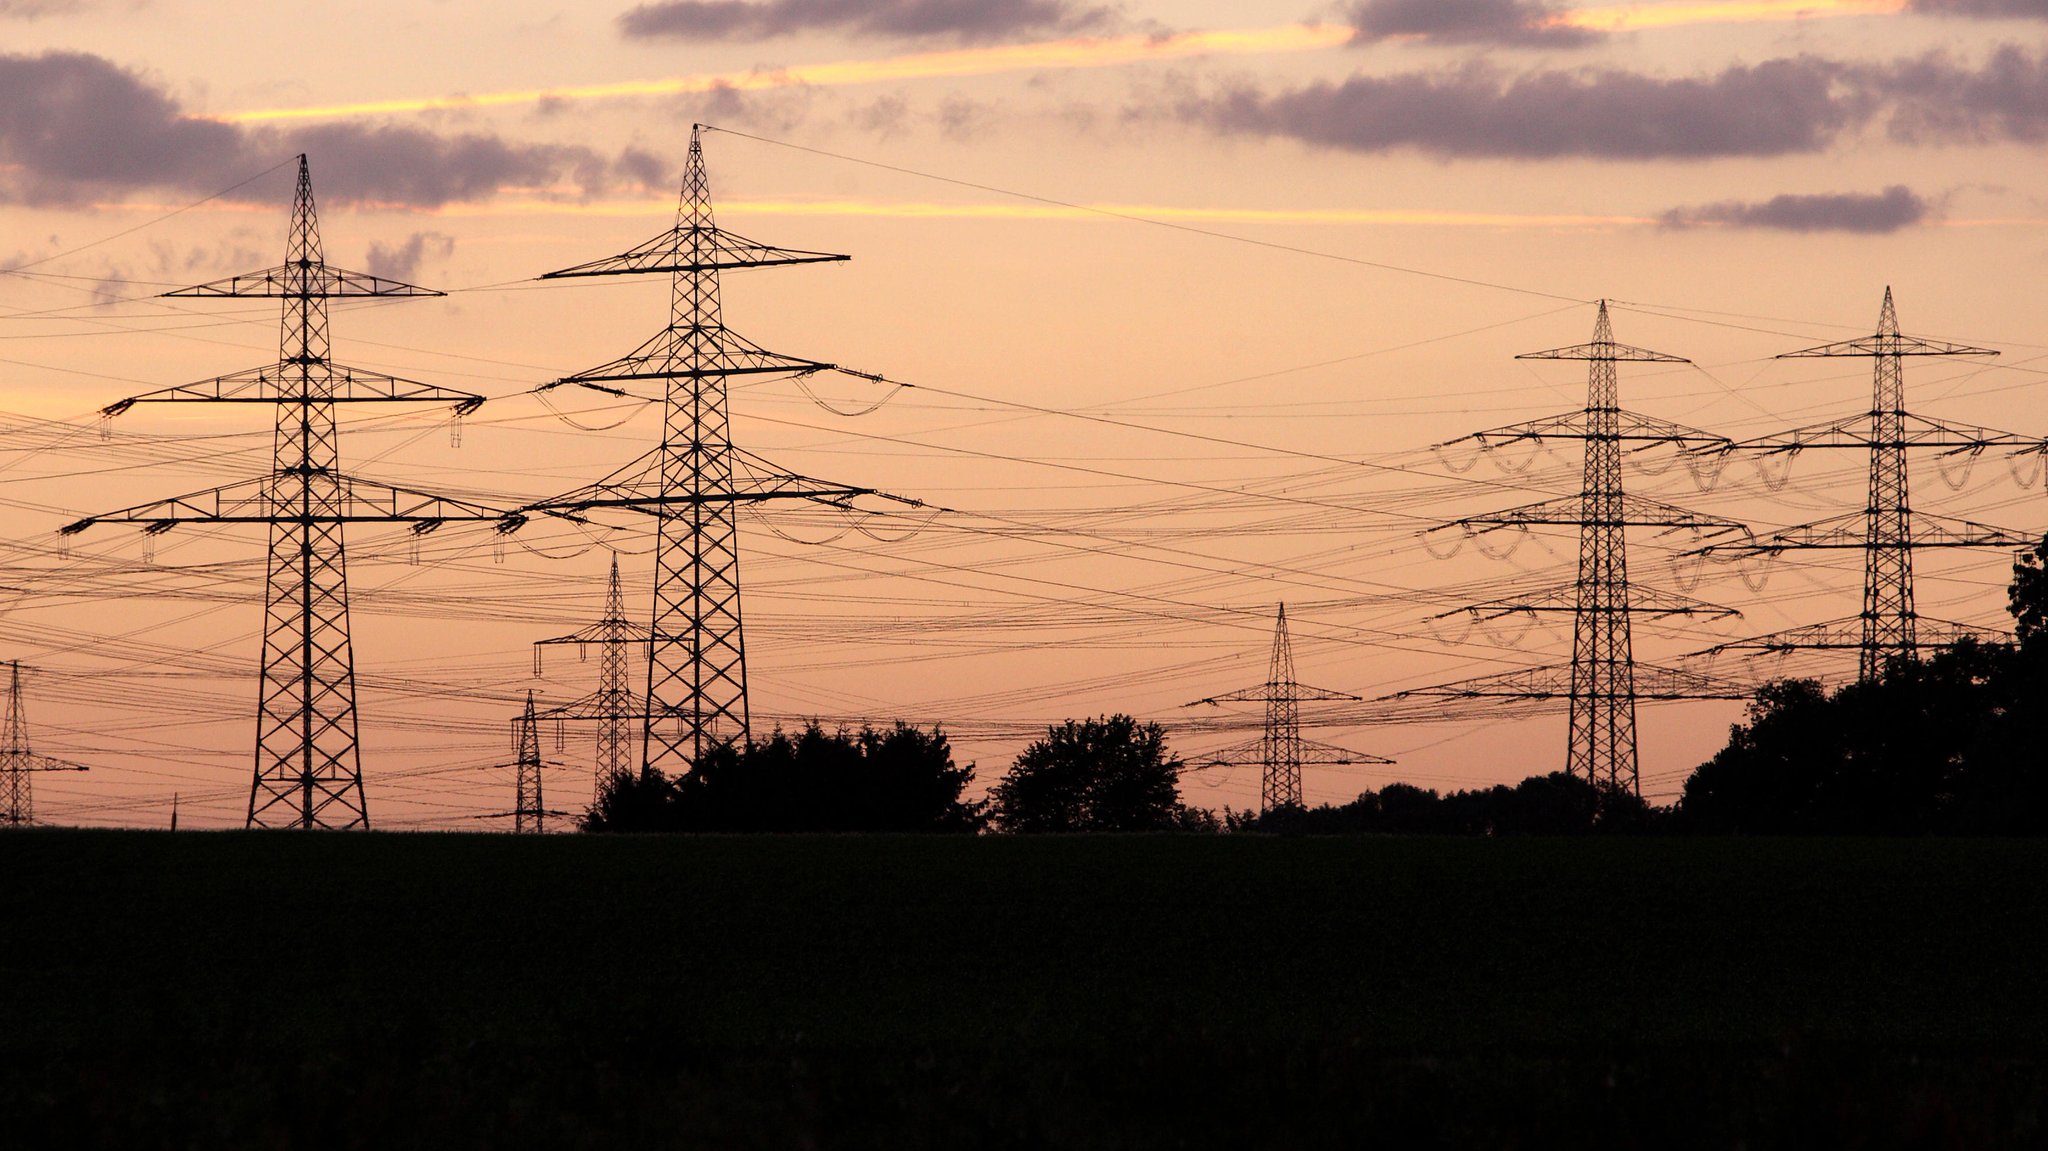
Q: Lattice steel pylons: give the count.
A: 8